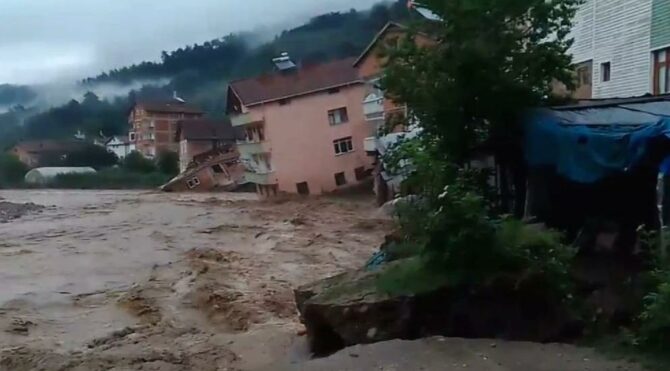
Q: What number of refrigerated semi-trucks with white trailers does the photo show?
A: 0